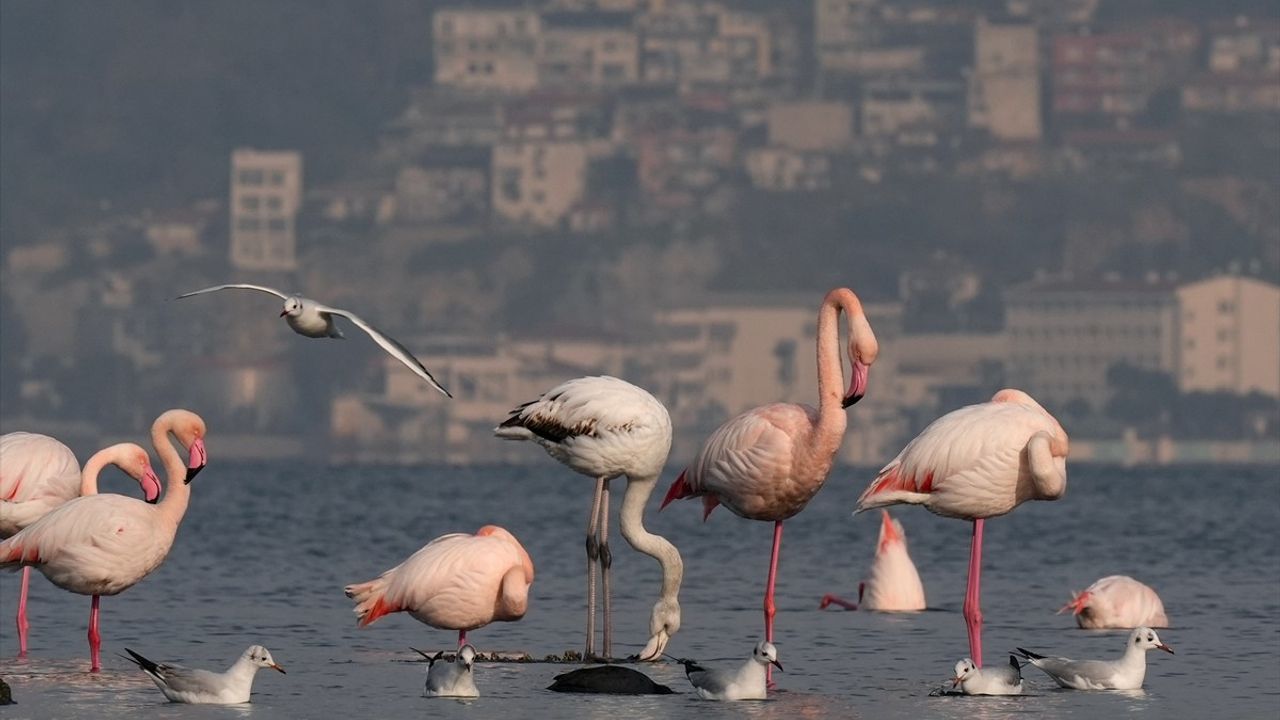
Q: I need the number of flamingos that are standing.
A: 6